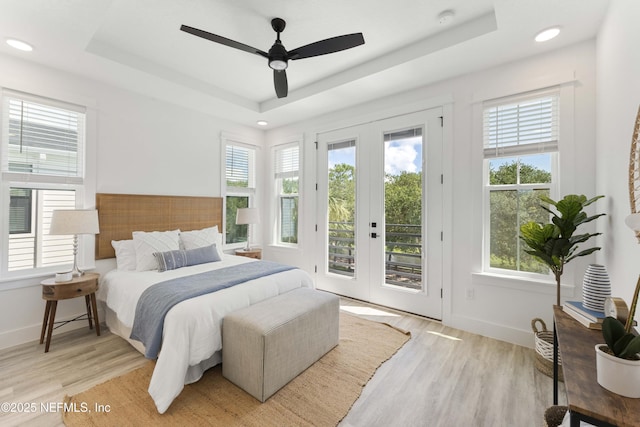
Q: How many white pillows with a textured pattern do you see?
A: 2